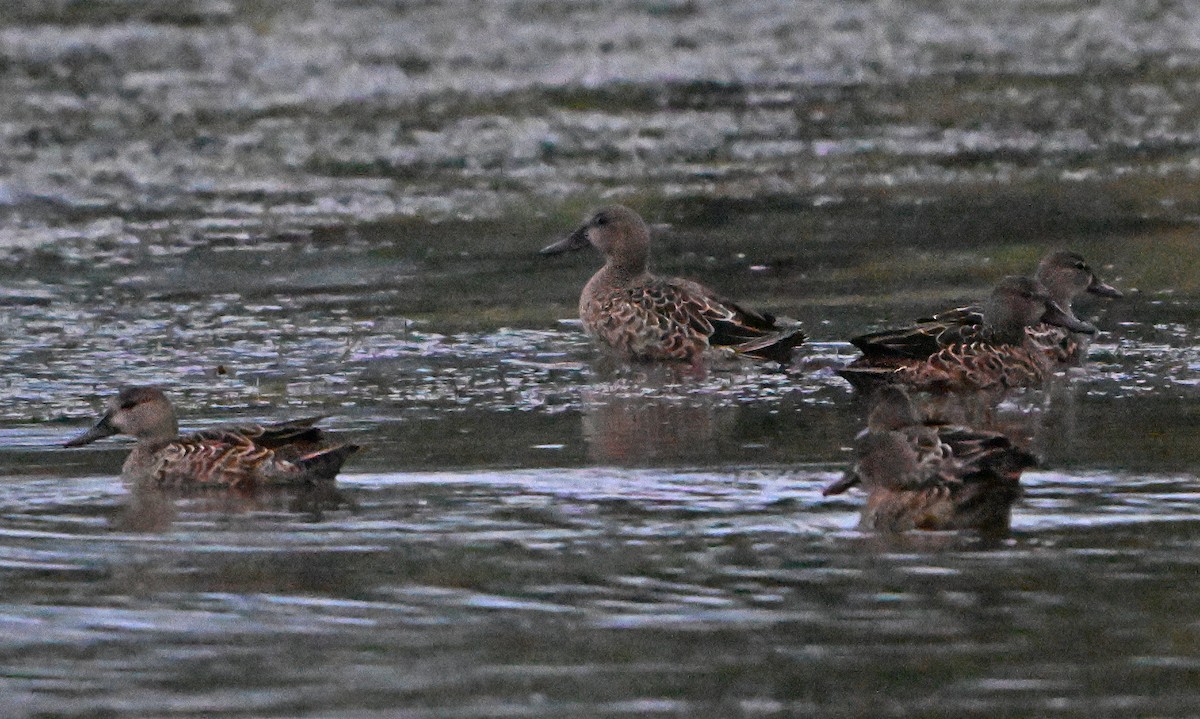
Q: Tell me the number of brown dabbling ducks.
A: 6